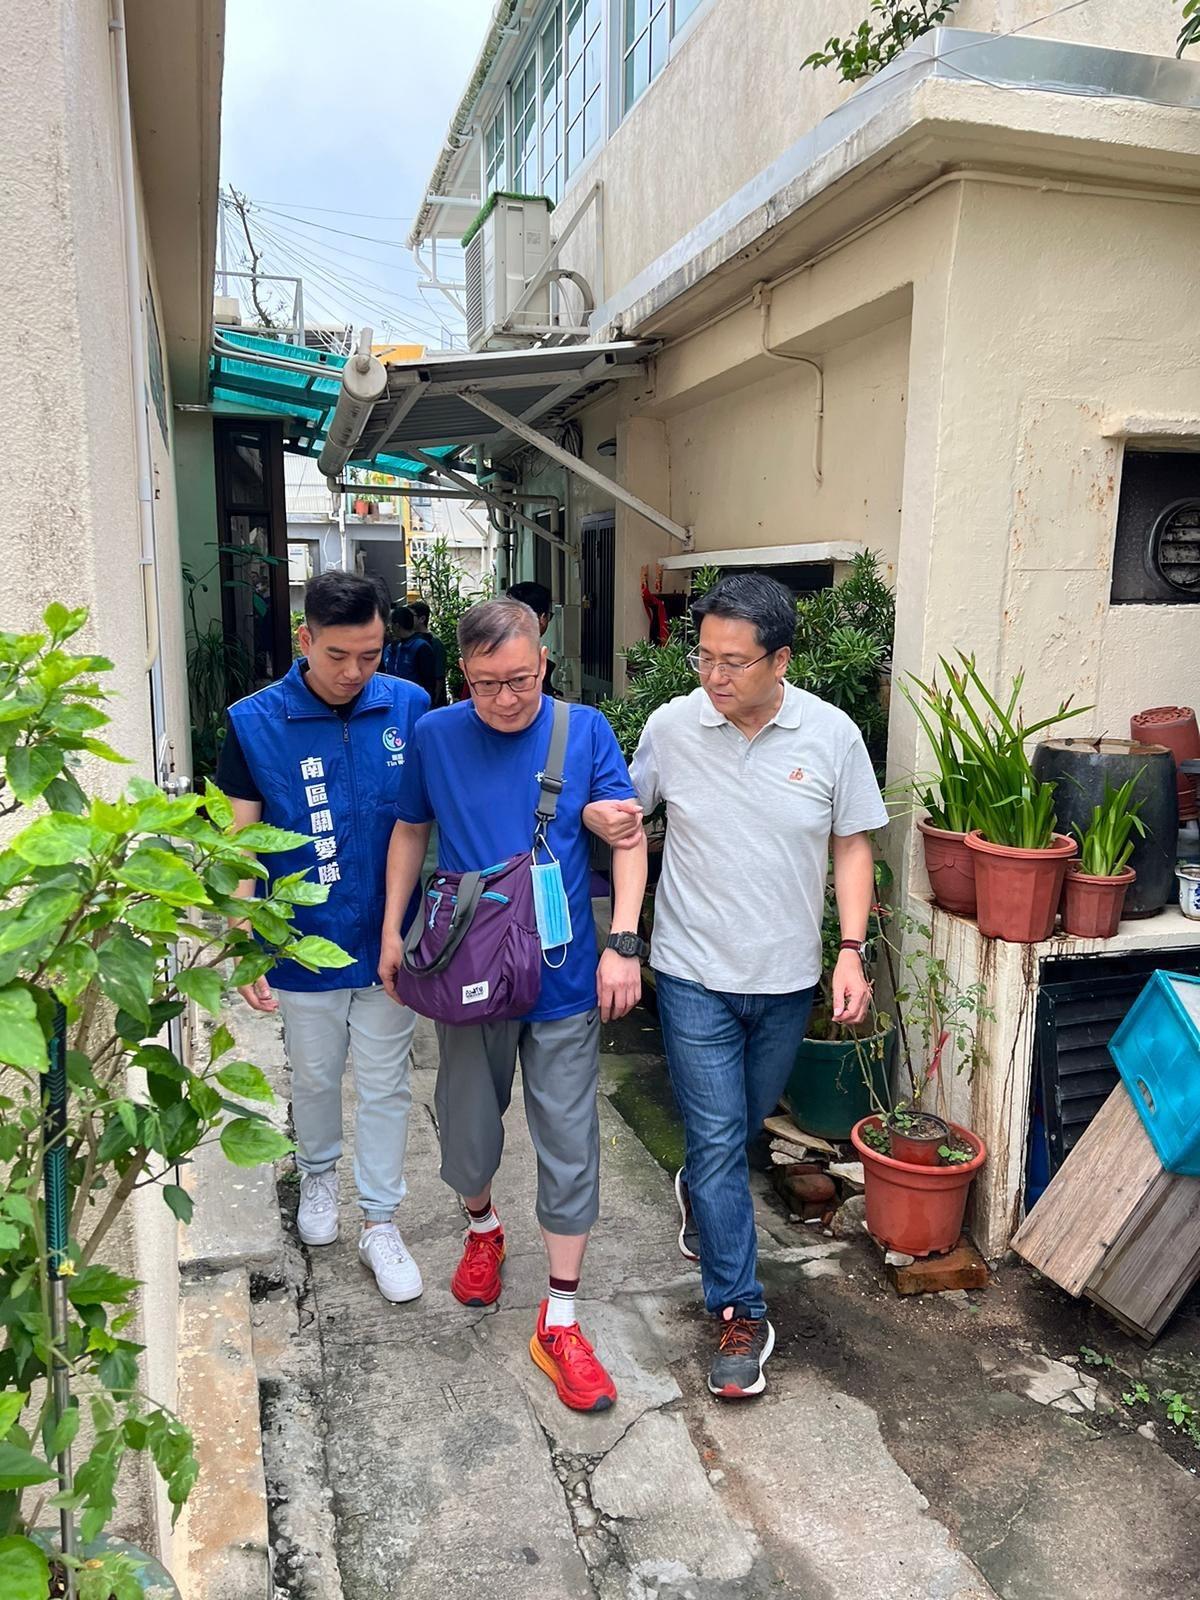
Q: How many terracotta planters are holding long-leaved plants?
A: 3